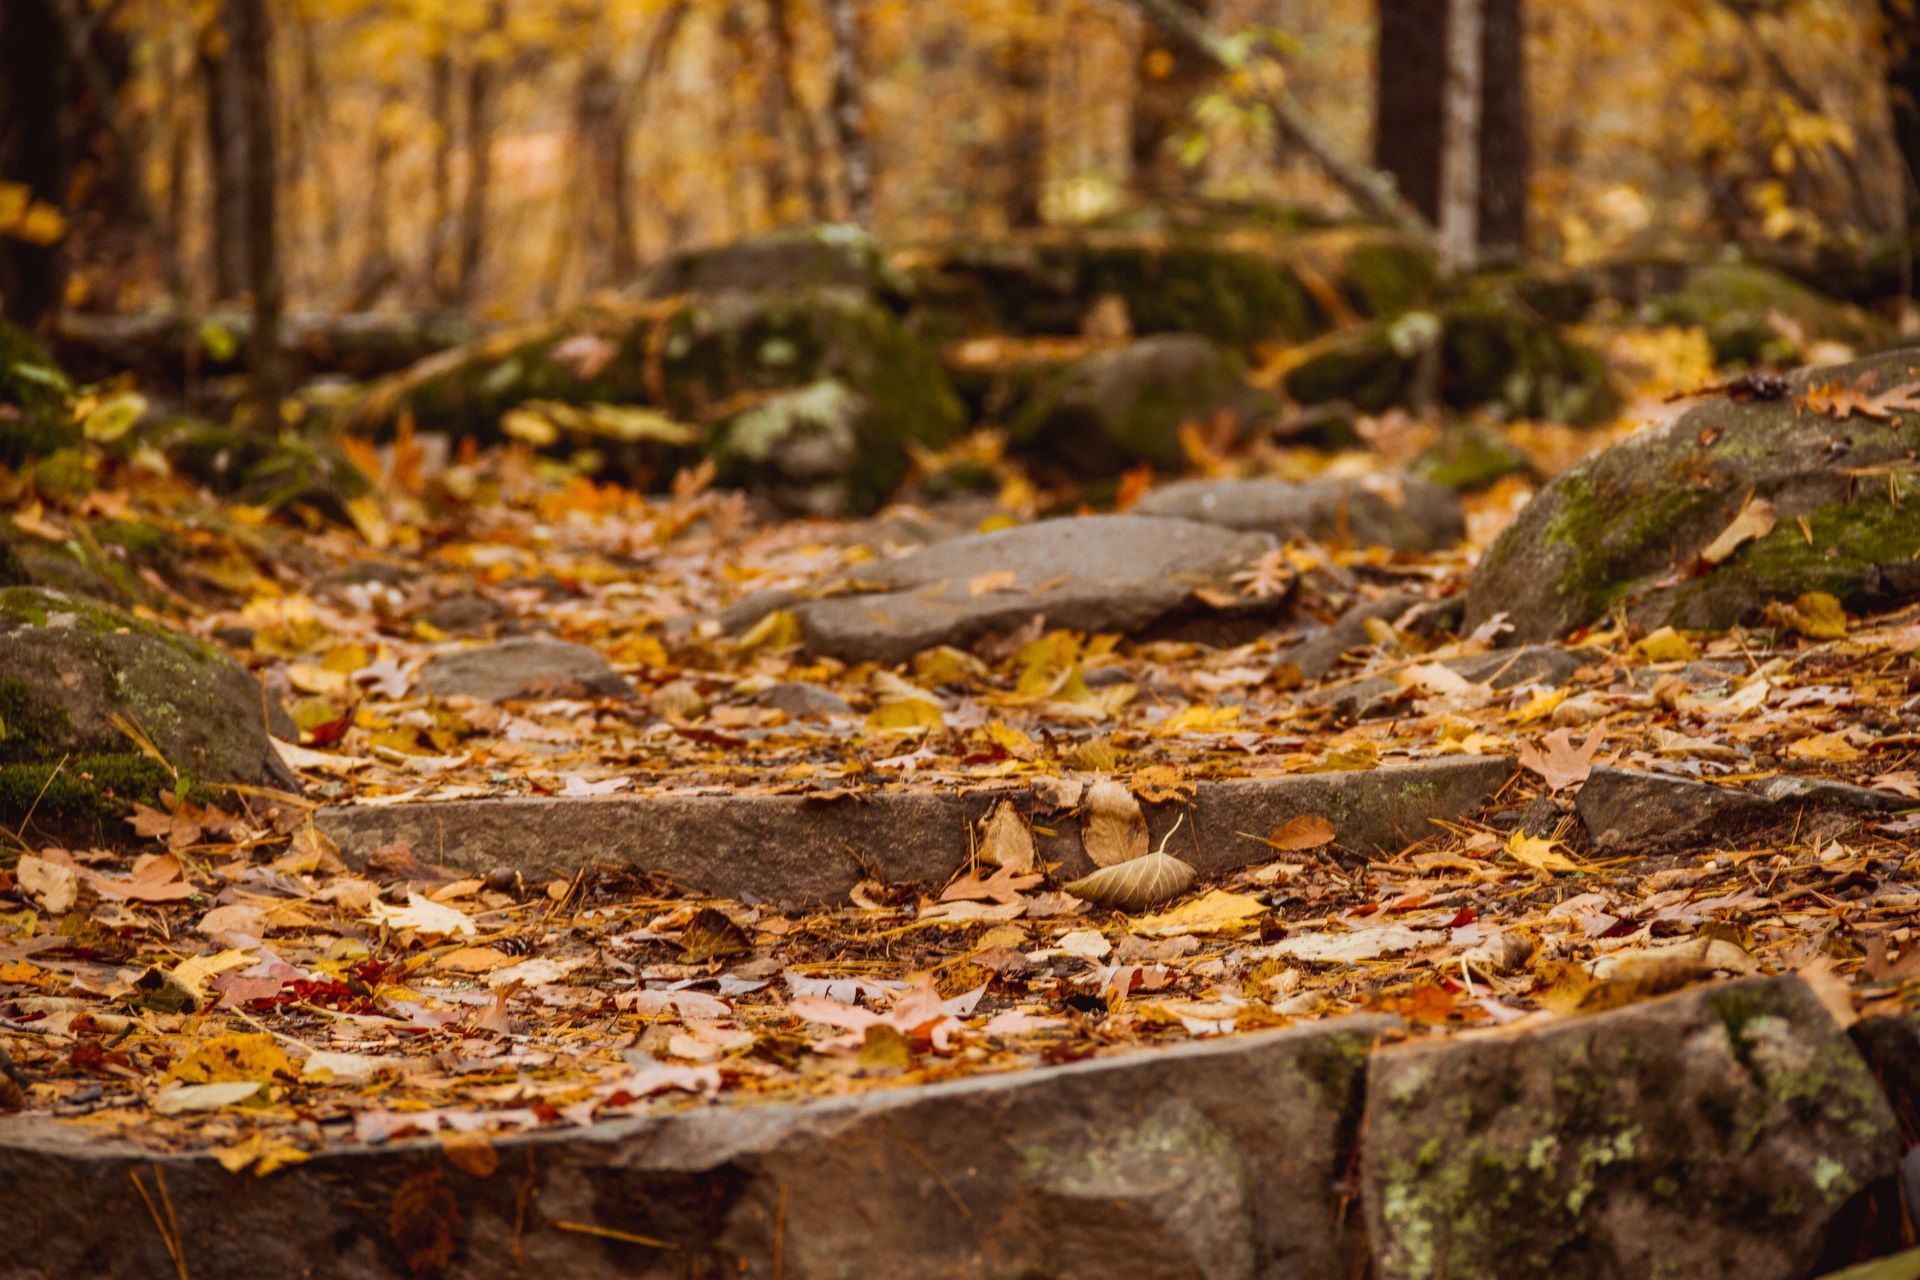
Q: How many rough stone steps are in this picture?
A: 2